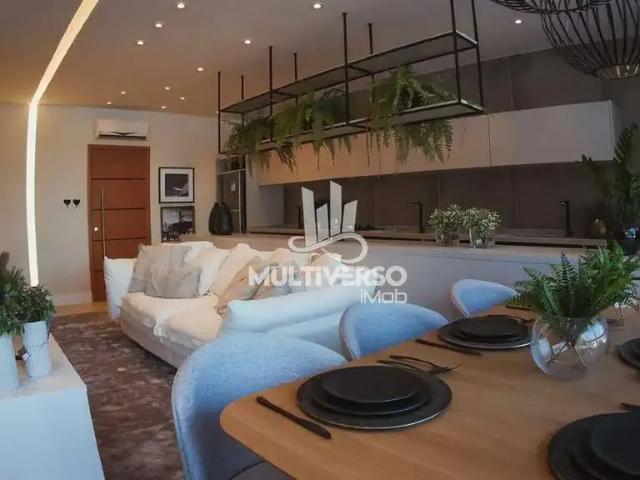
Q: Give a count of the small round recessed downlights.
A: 12